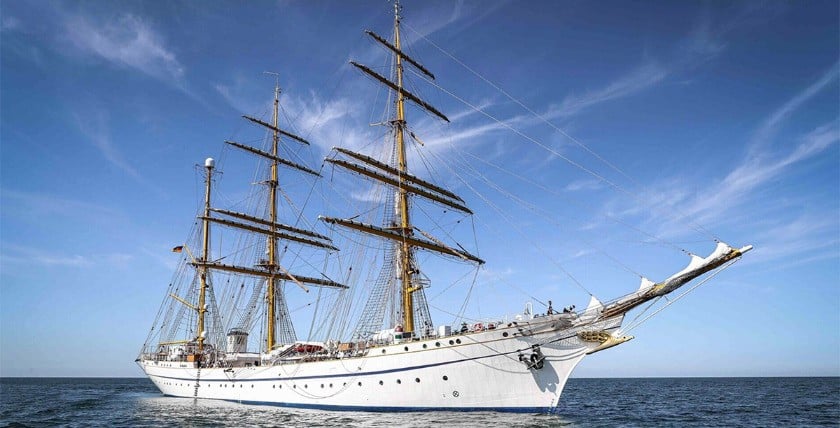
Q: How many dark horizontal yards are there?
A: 10